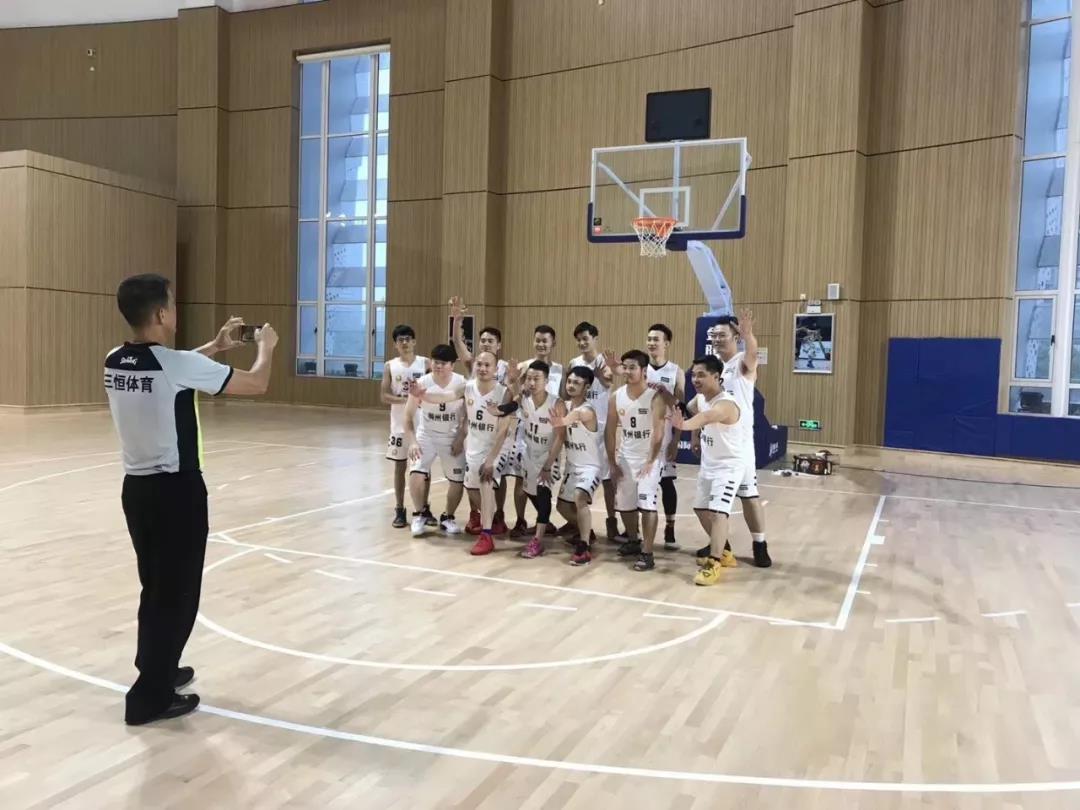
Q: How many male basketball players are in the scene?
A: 12